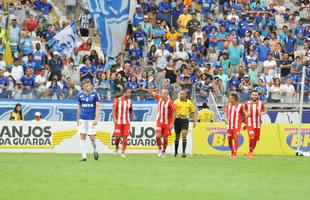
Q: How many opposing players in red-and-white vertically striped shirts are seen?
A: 4